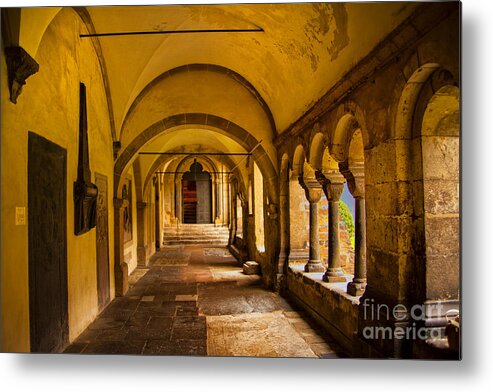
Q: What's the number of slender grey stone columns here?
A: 3